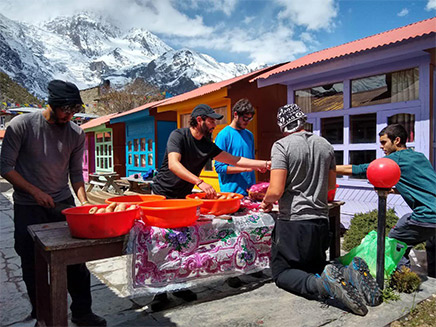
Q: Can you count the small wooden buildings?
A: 5